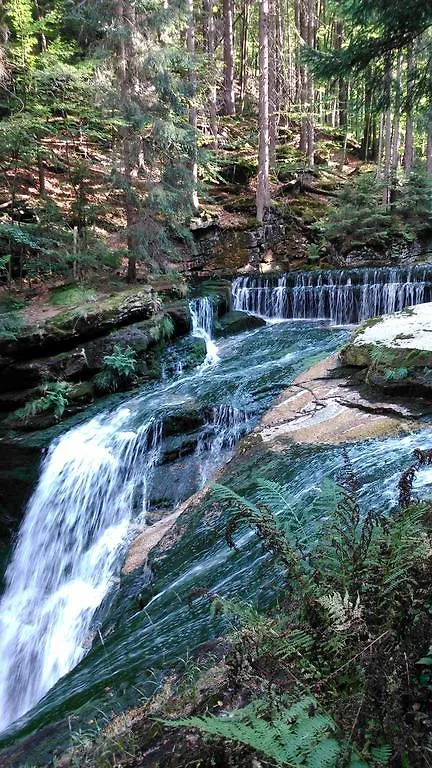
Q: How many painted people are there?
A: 0